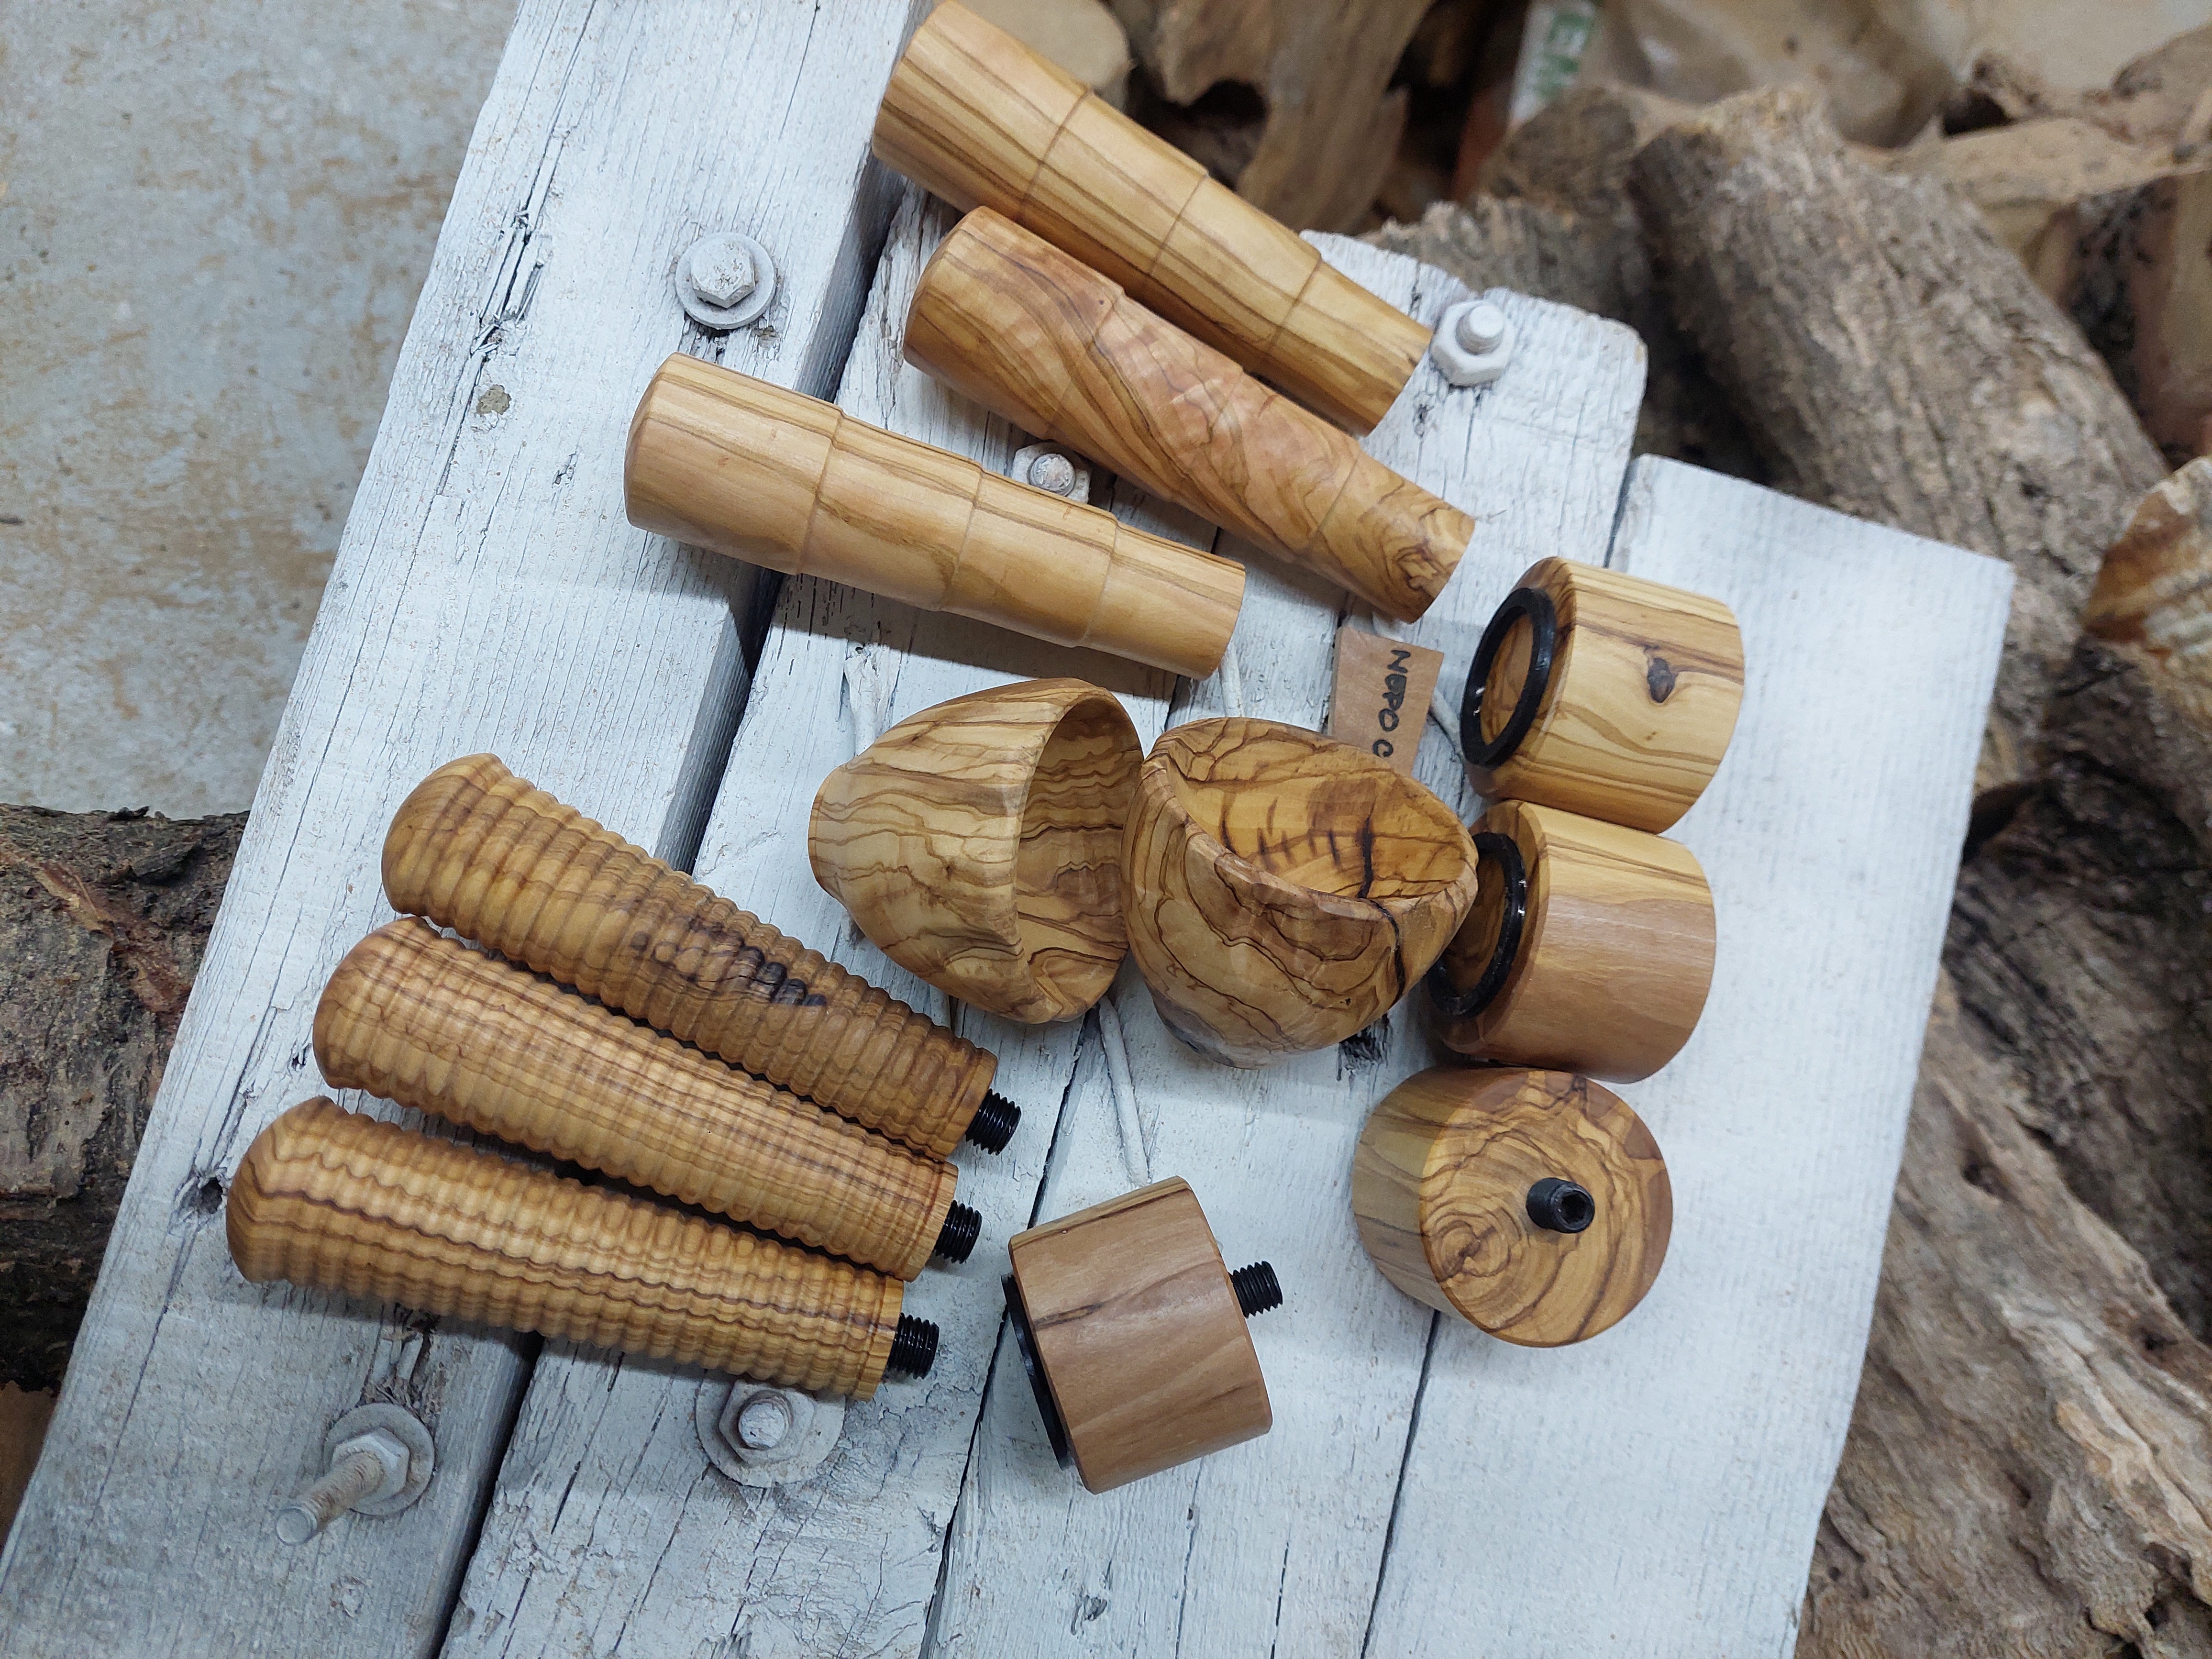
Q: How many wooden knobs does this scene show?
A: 4